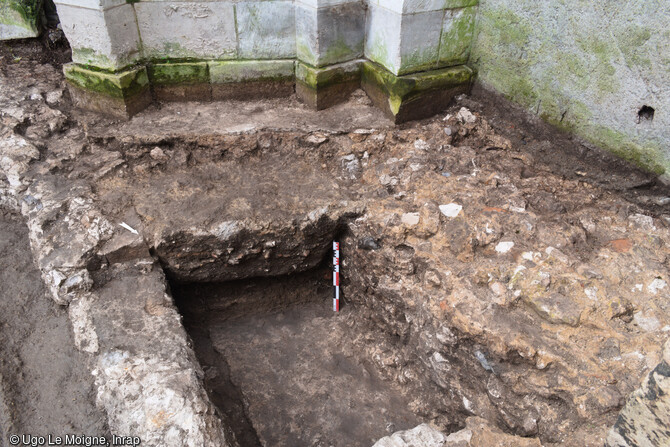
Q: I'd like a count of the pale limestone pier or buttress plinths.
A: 3